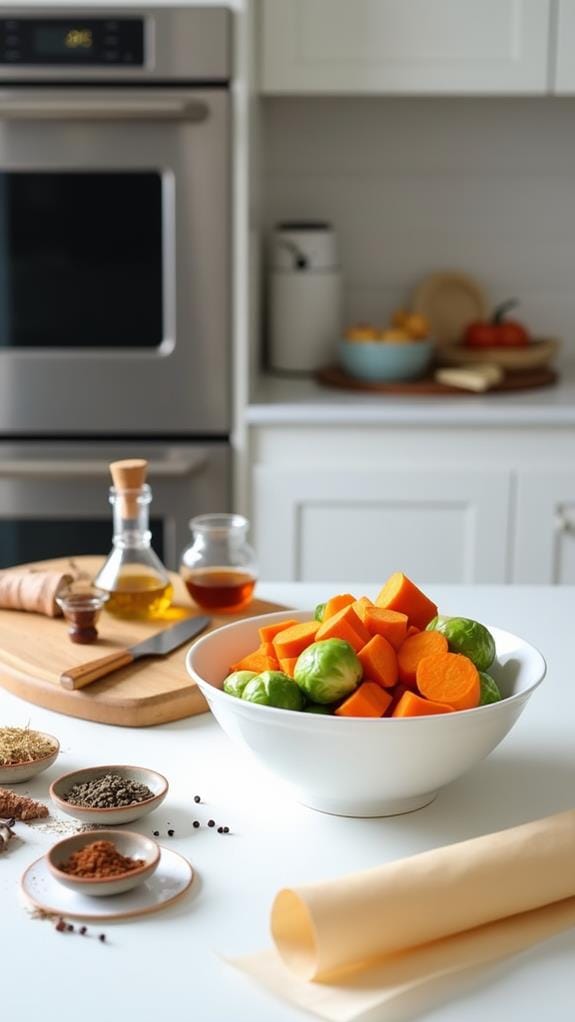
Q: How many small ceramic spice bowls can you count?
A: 3